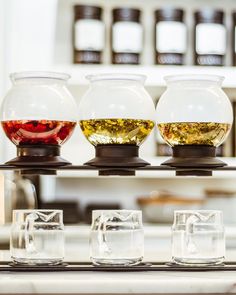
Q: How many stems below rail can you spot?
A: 3